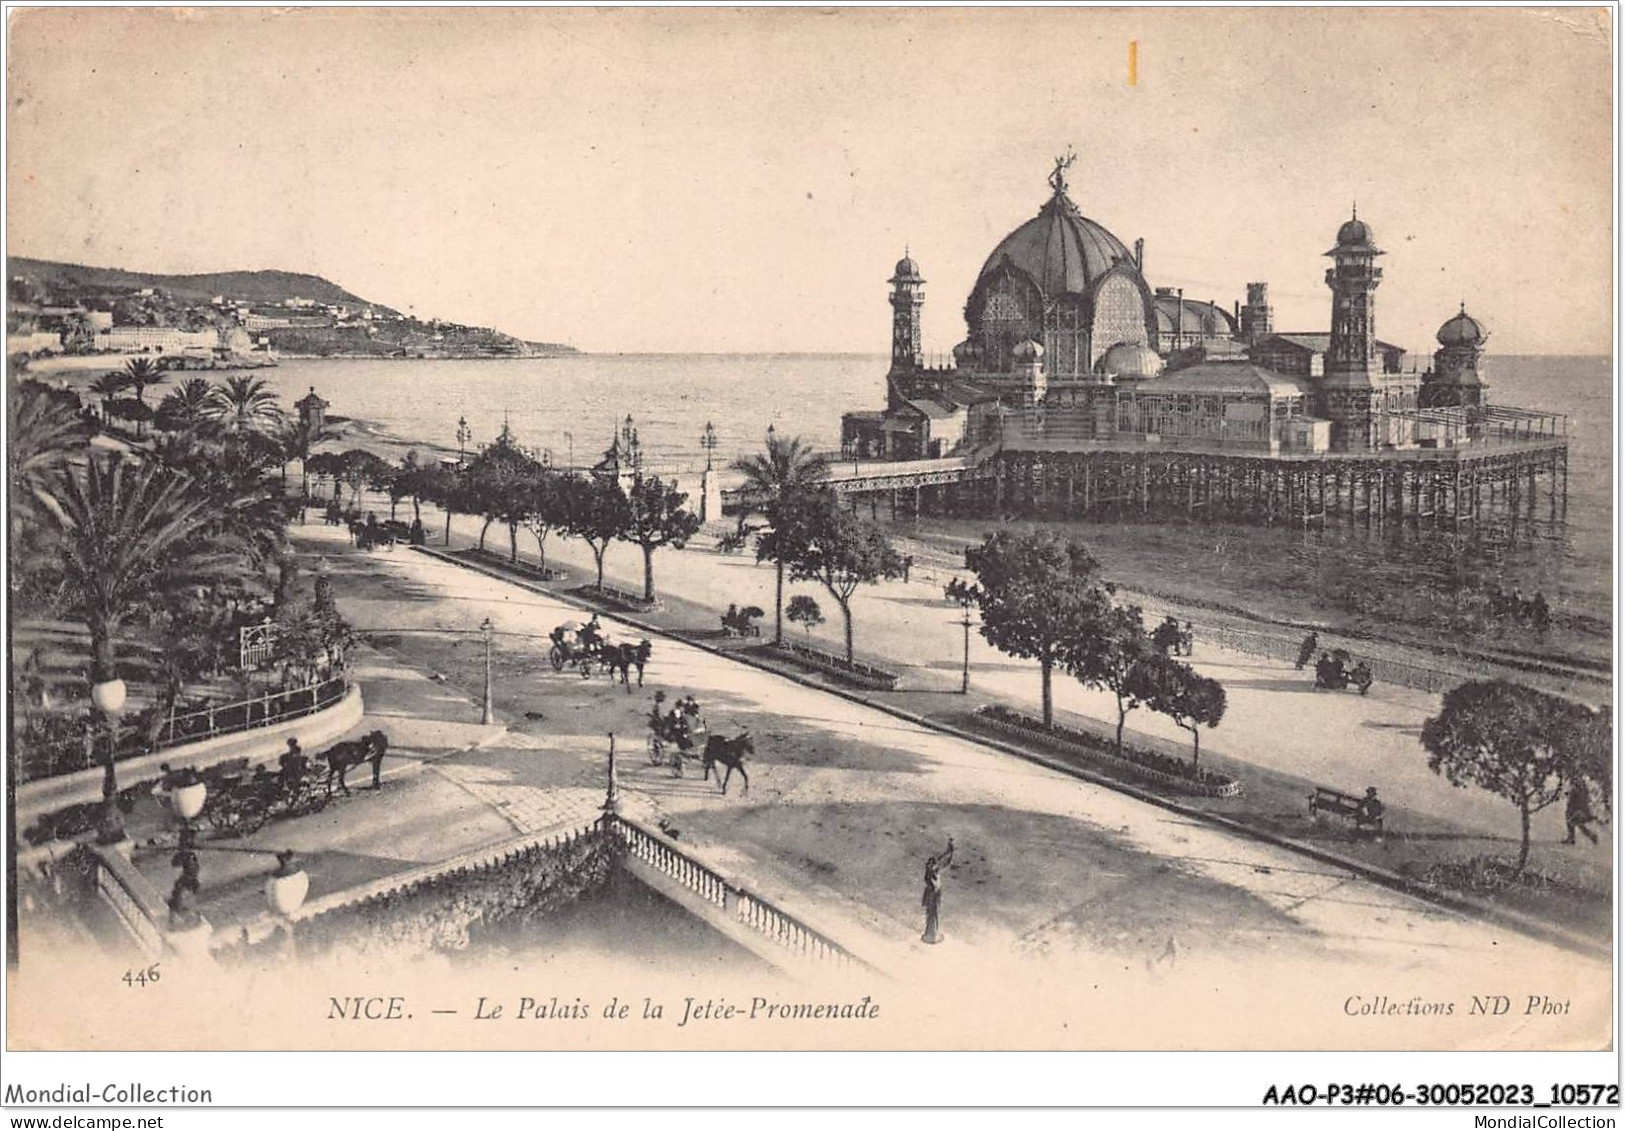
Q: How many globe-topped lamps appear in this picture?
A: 3